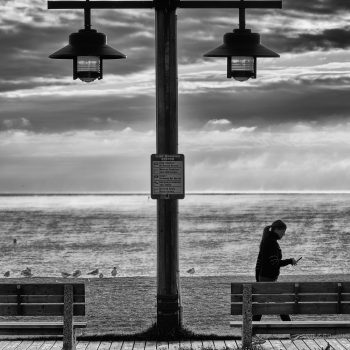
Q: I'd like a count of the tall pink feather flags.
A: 0